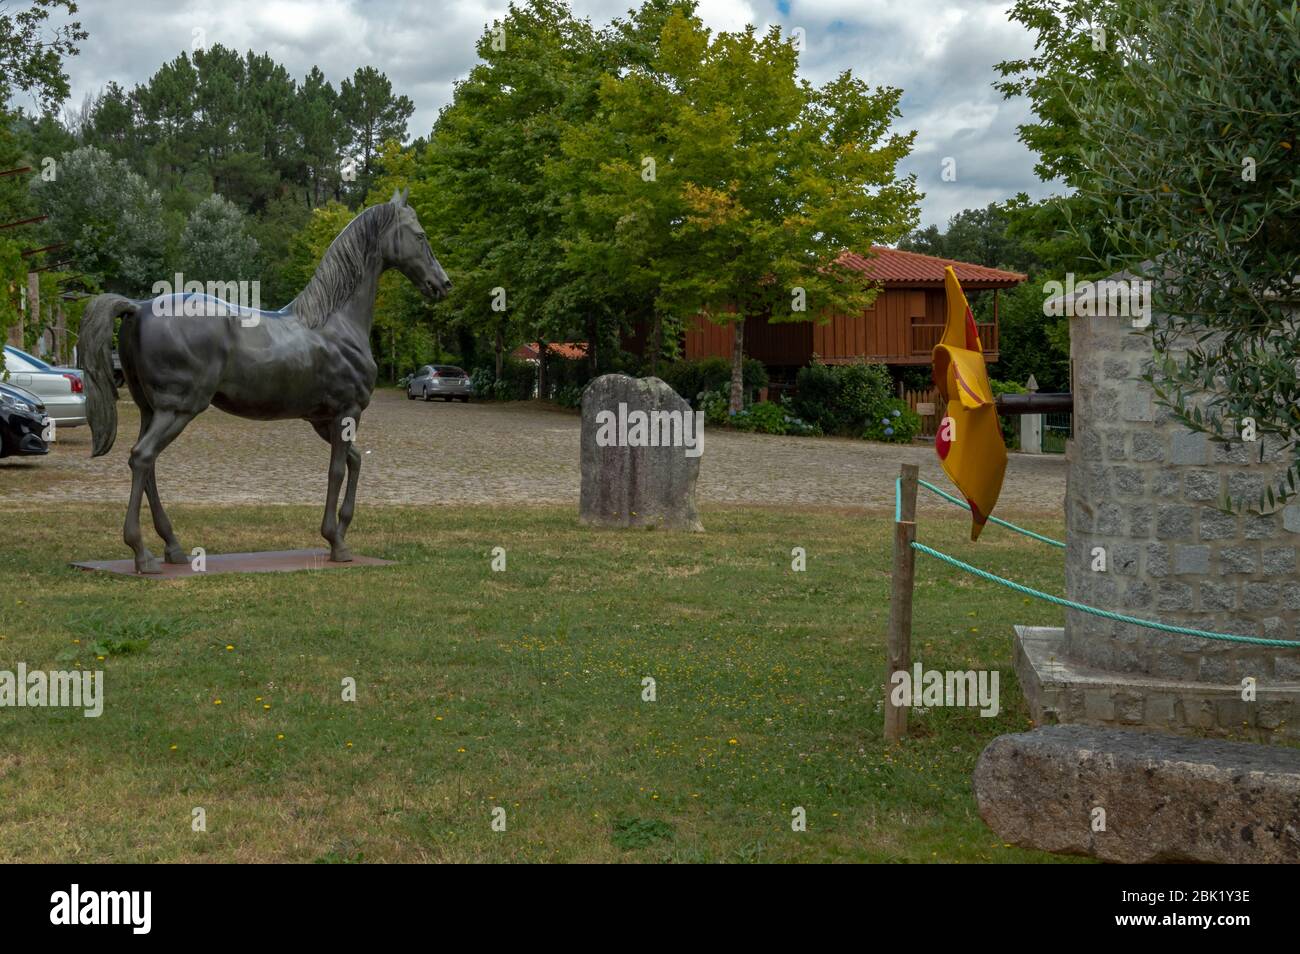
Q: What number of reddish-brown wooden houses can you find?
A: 1